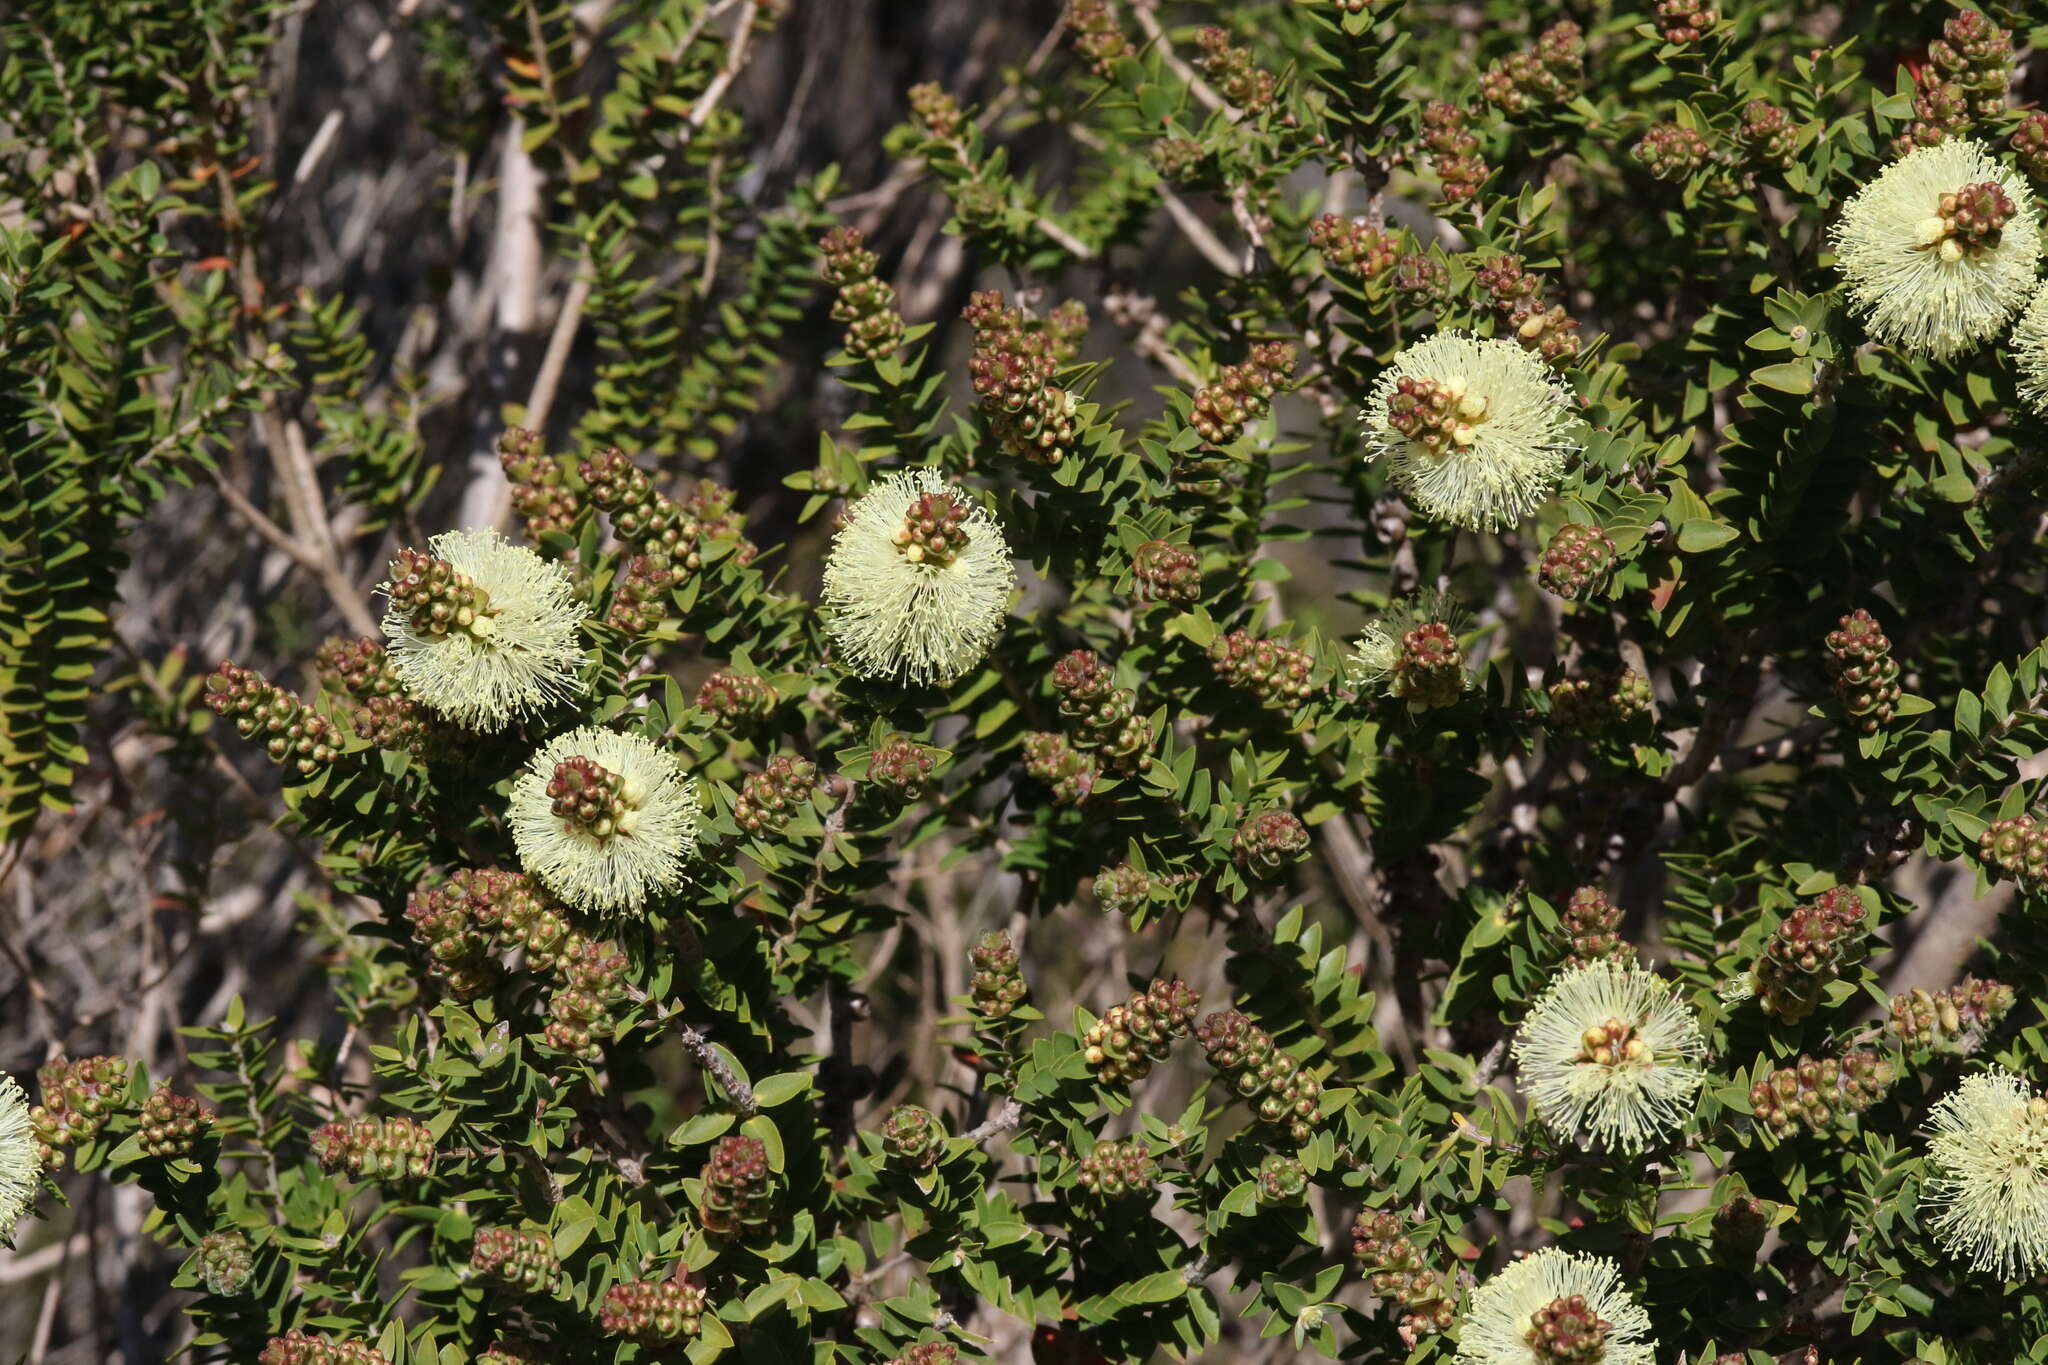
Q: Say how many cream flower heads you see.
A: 11